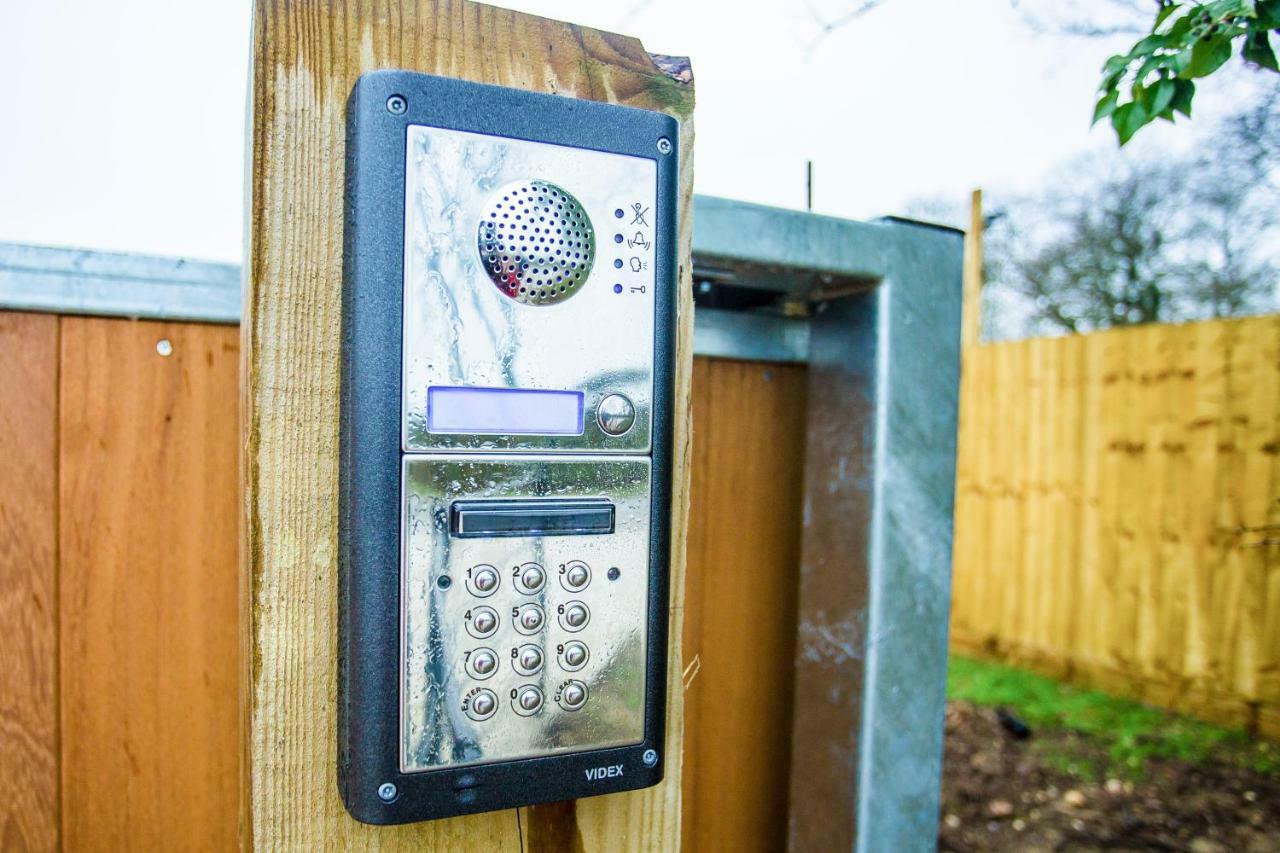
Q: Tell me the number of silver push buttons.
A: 13